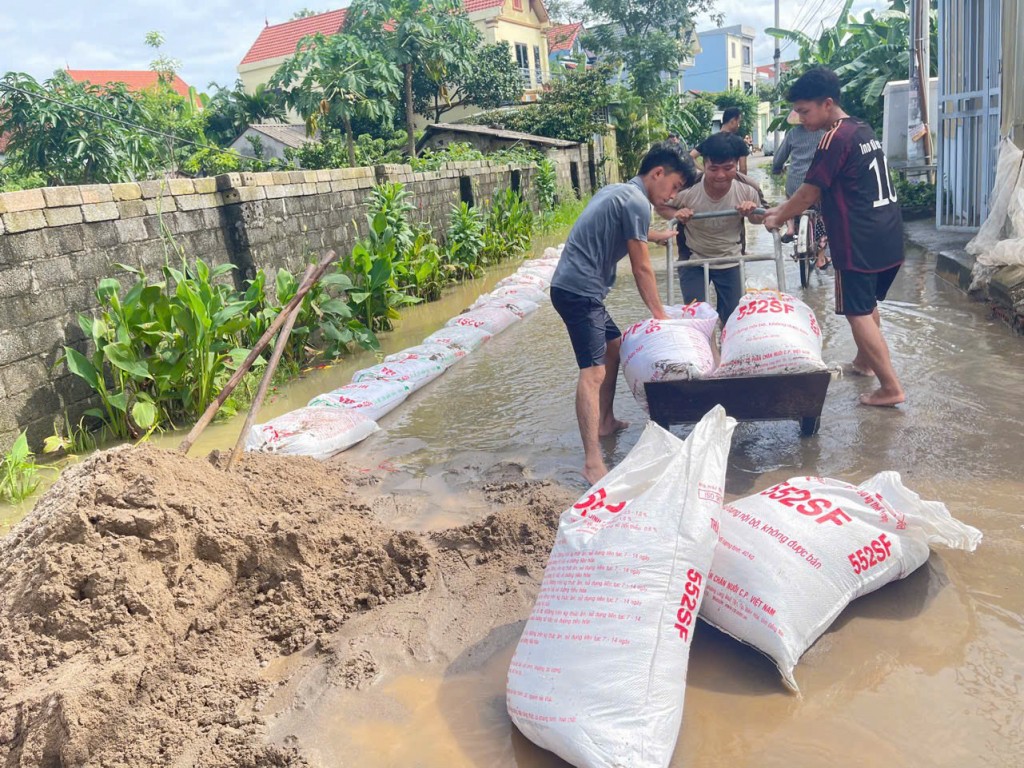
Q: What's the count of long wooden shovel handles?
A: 2